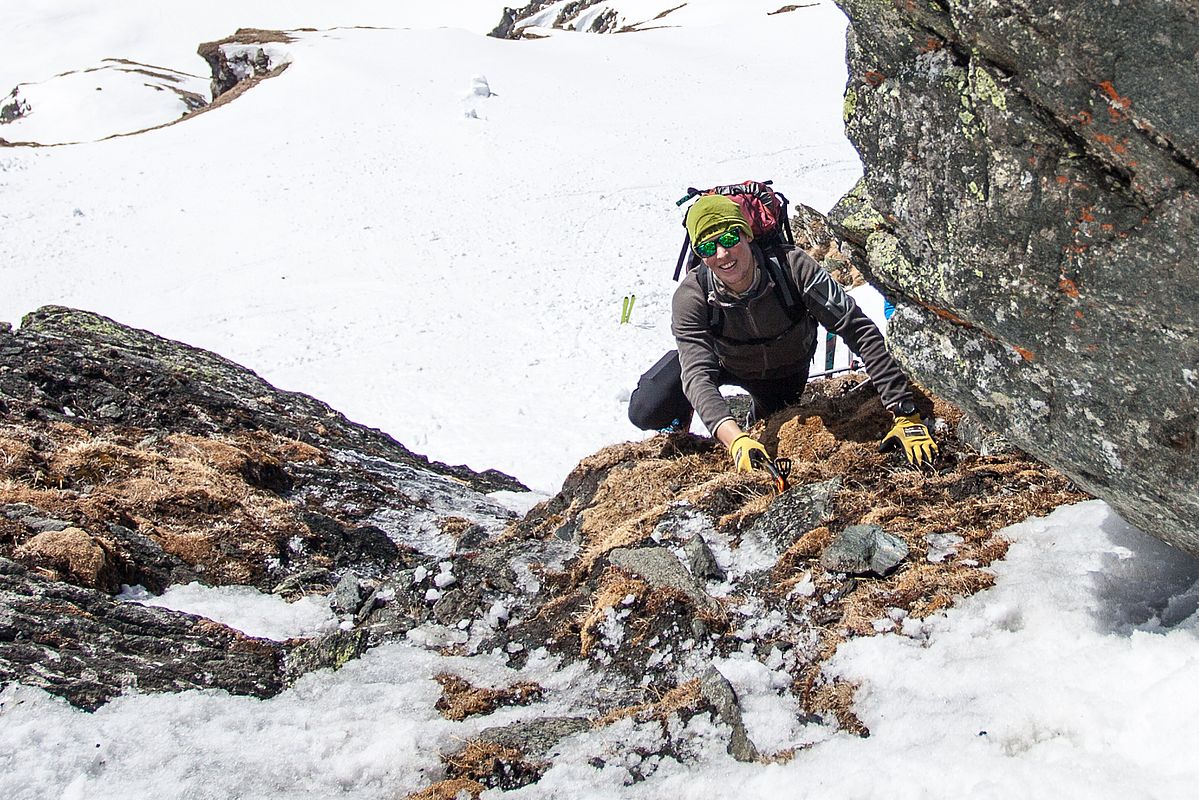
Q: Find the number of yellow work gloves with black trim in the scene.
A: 2